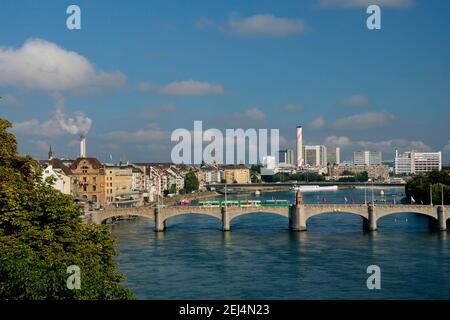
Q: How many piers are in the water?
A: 5